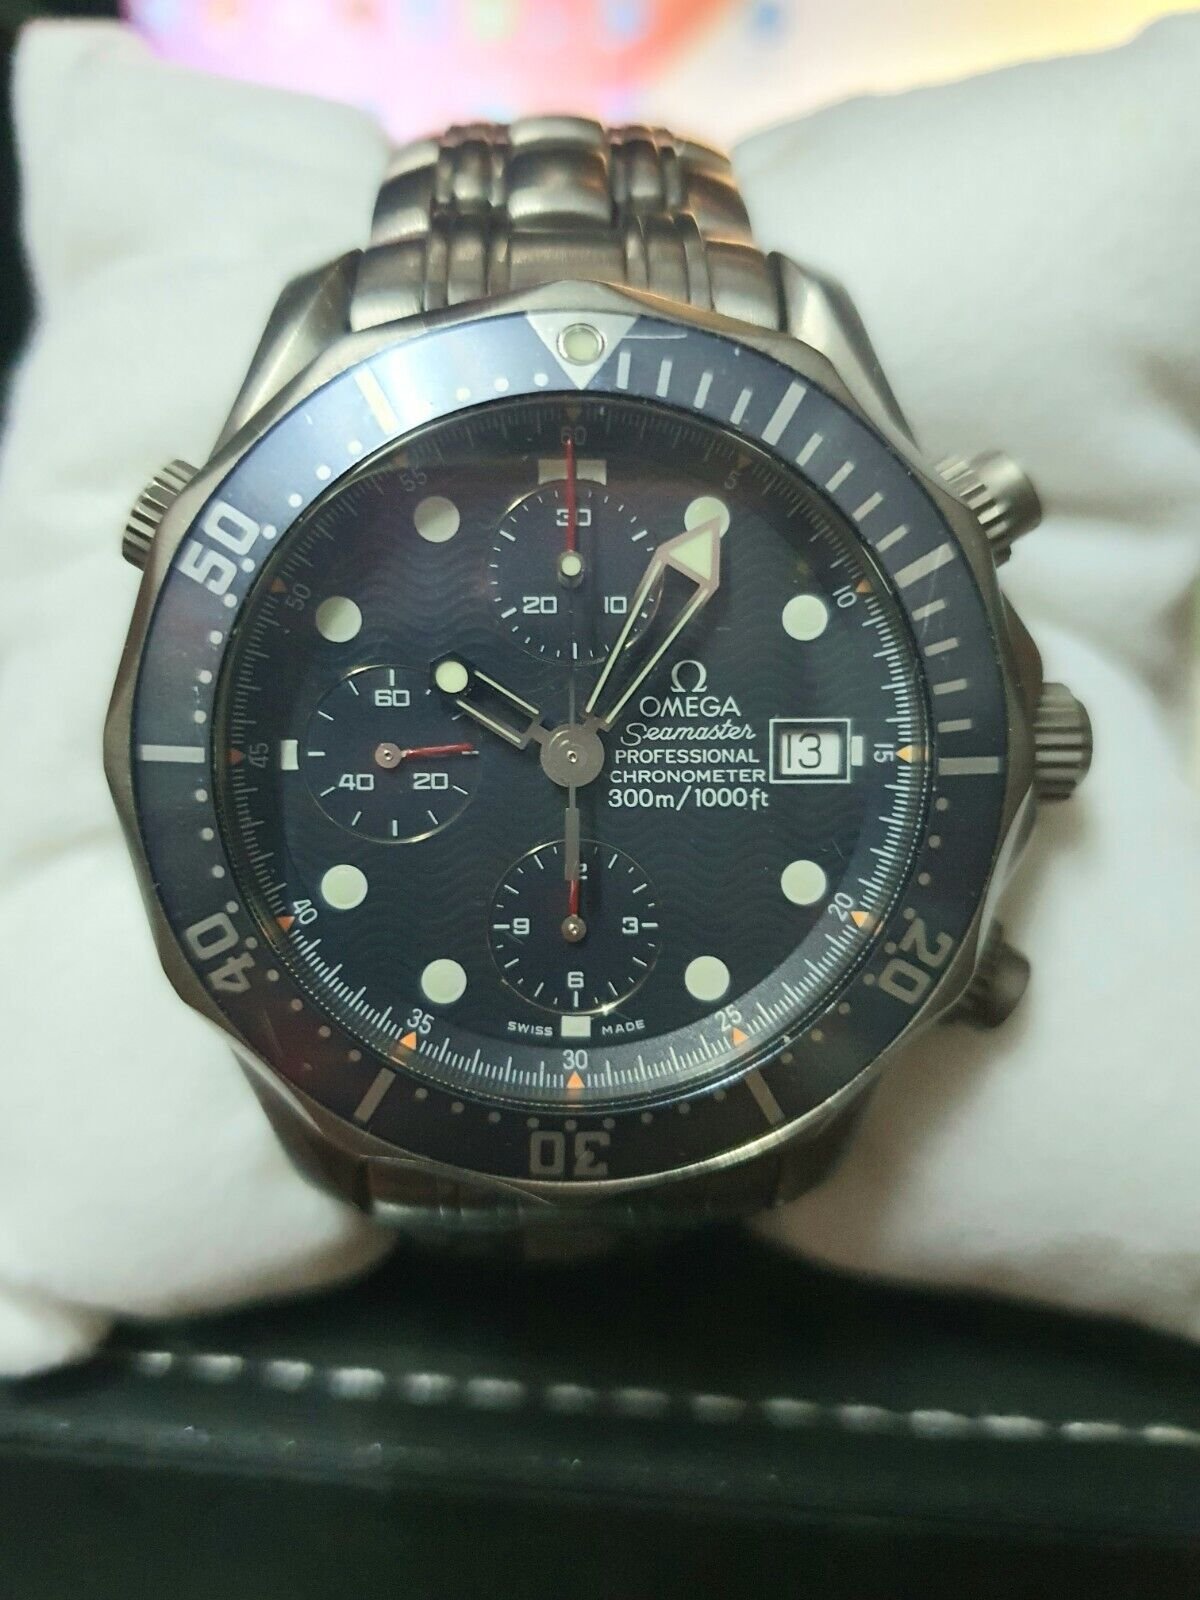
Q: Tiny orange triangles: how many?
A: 12